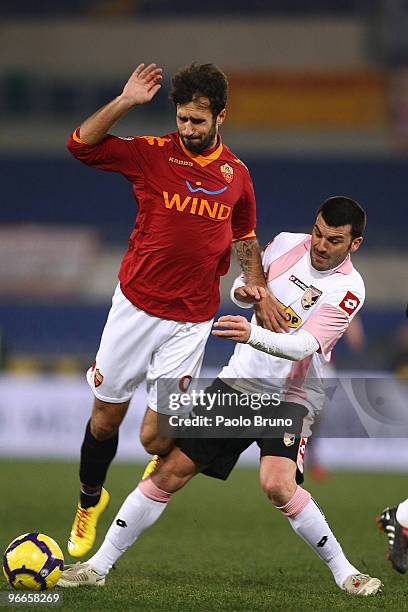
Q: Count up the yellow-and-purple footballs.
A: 1